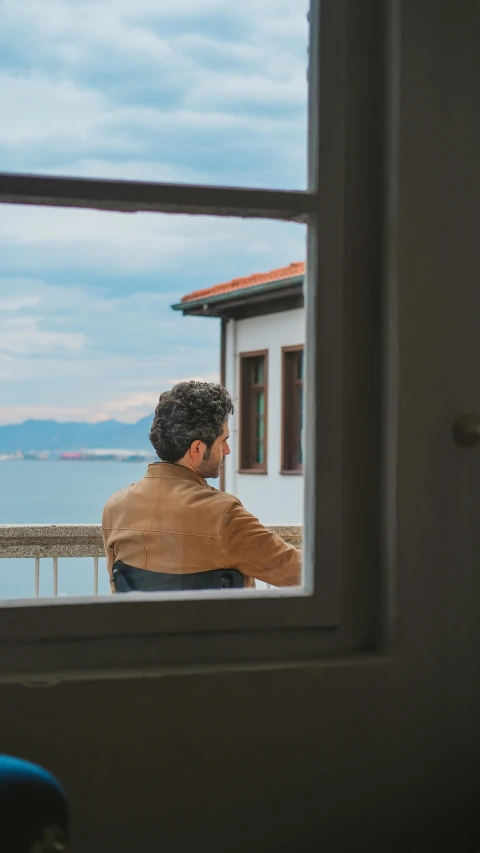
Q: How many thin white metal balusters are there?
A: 3